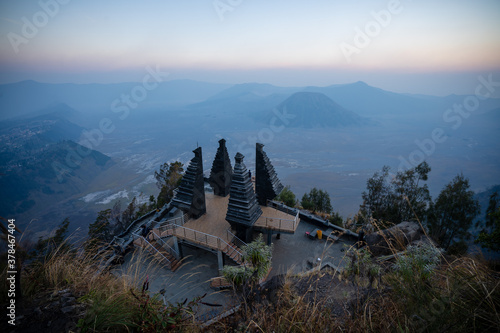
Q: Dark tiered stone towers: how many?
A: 4